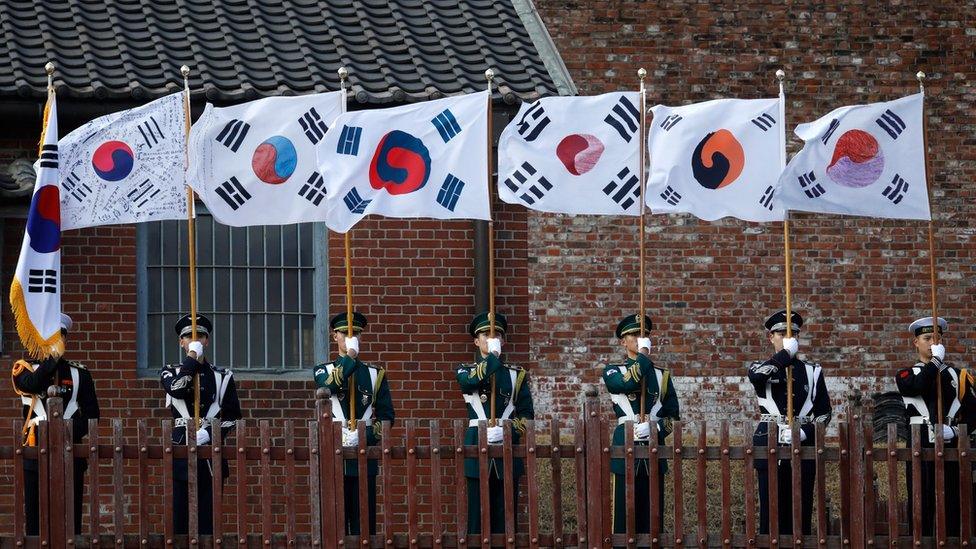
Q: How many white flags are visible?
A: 7